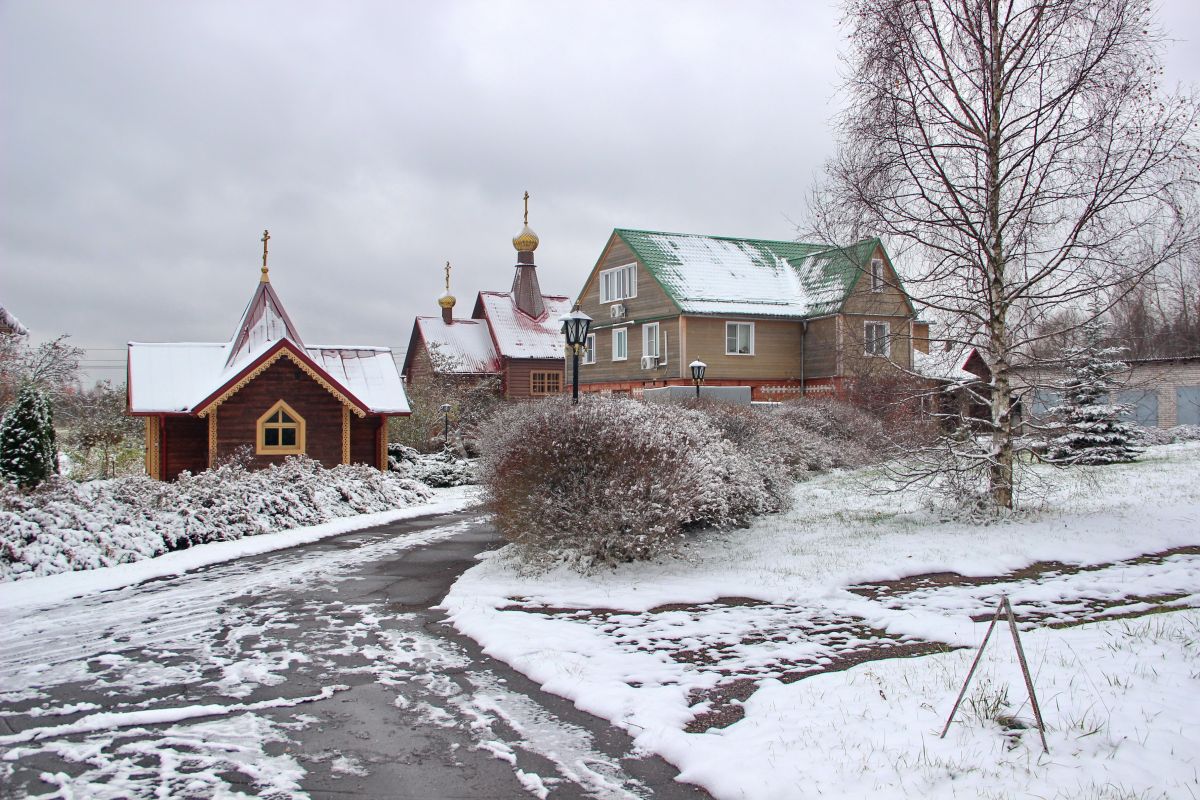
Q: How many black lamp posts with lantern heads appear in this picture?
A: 3